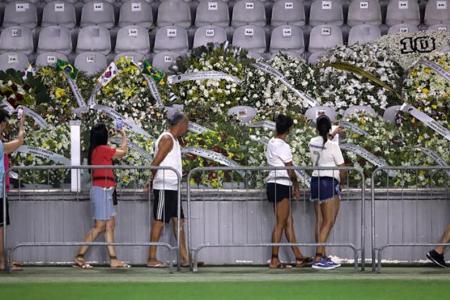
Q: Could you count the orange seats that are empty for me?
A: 0